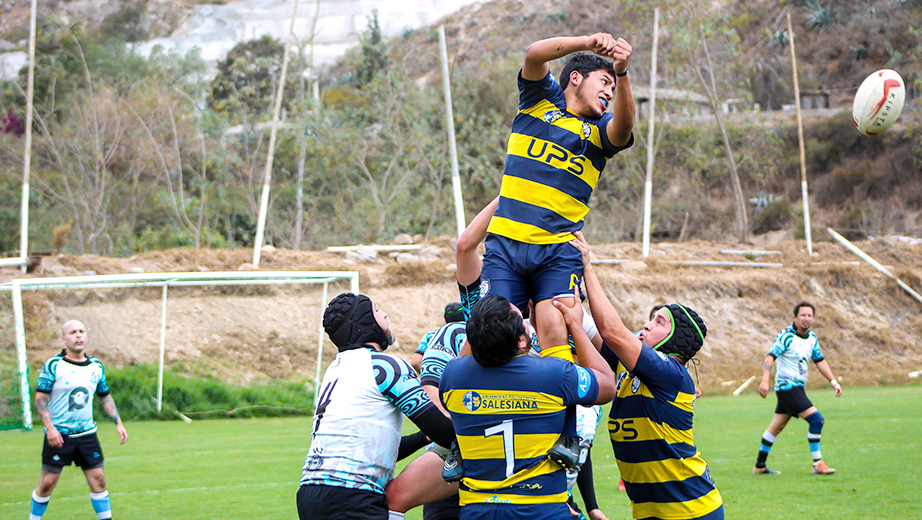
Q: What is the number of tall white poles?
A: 5